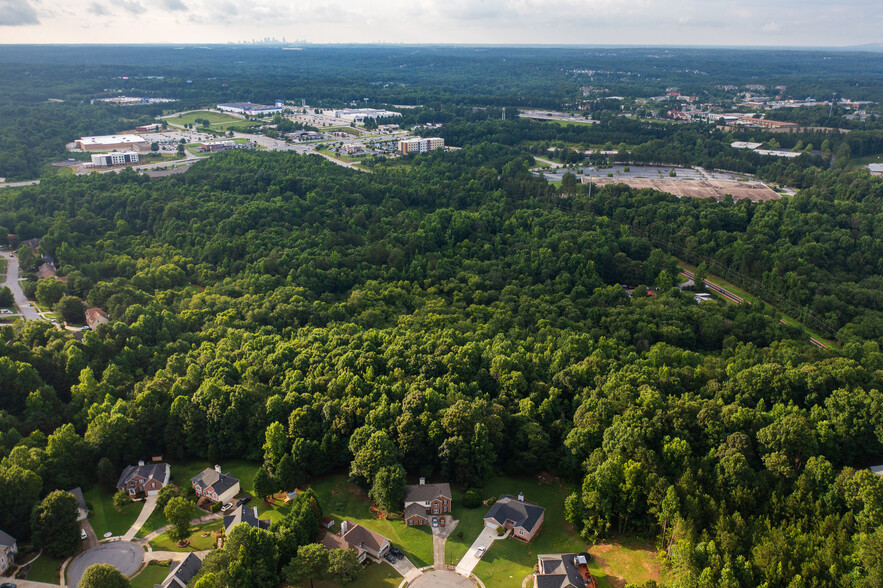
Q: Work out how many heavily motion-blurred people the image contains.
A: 0